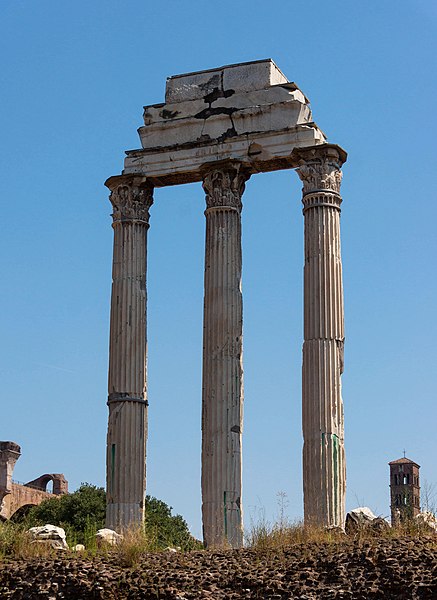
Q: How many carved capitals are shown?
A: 3